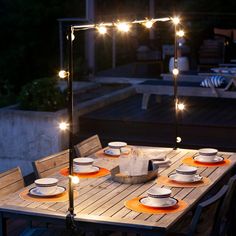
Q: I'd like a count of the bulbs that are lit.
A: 12